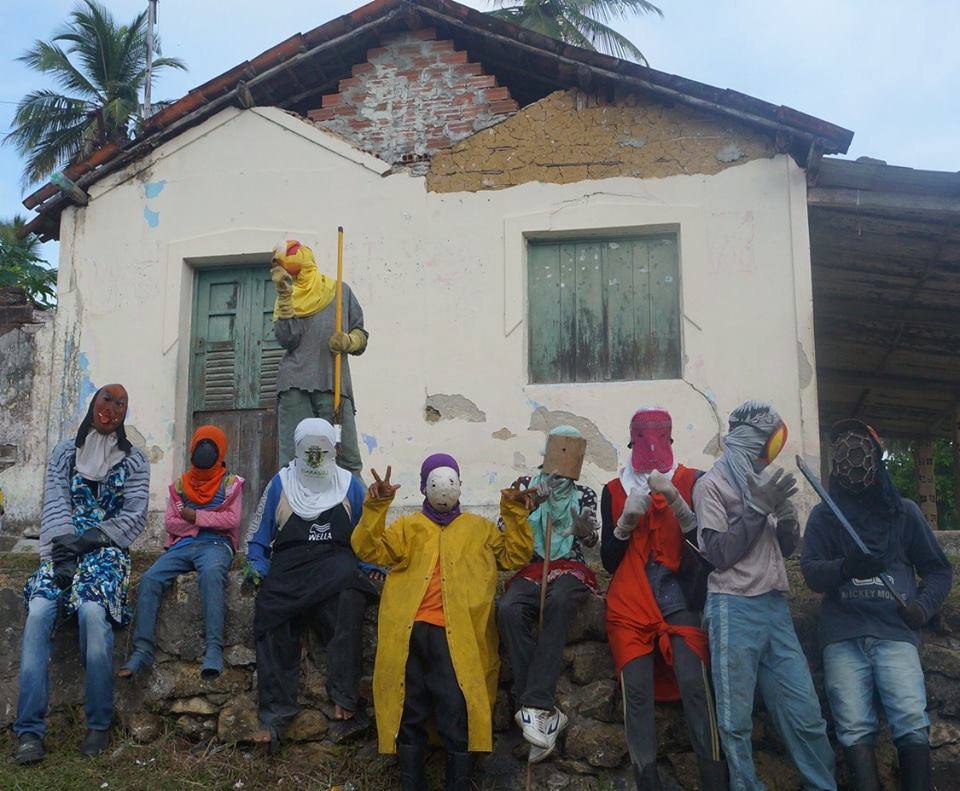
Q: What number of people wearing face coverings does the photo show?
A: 9